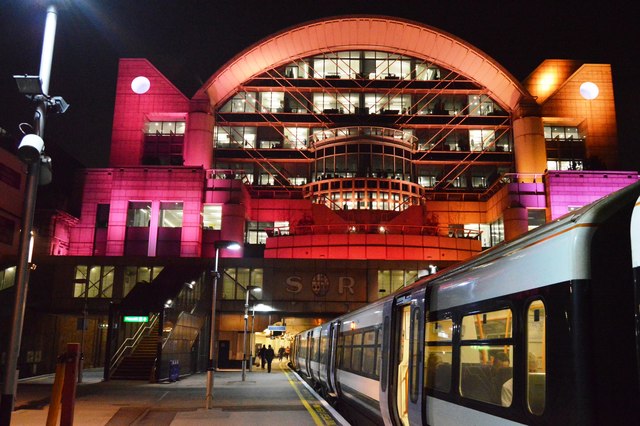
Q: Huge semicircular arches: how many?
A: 1